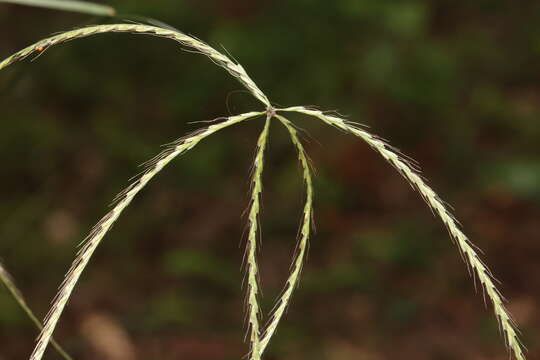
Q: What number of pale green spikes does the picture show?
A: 5